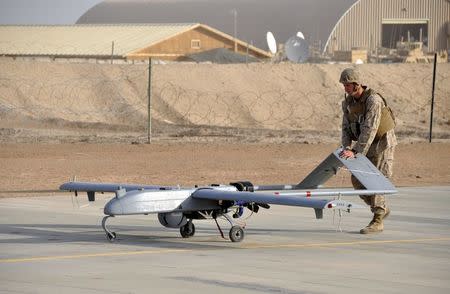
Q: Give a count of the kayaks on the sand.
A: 0